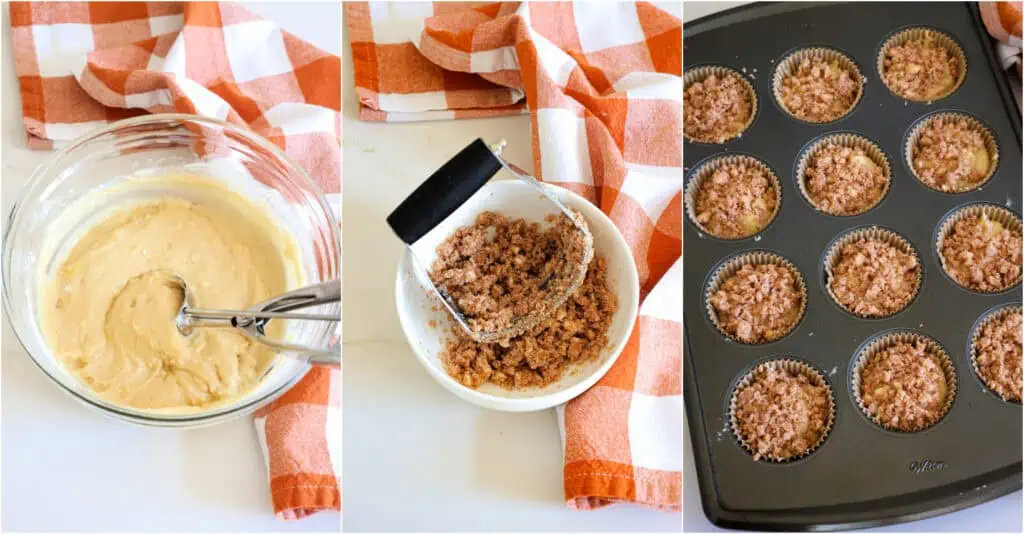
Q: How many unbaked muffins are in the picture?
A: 12